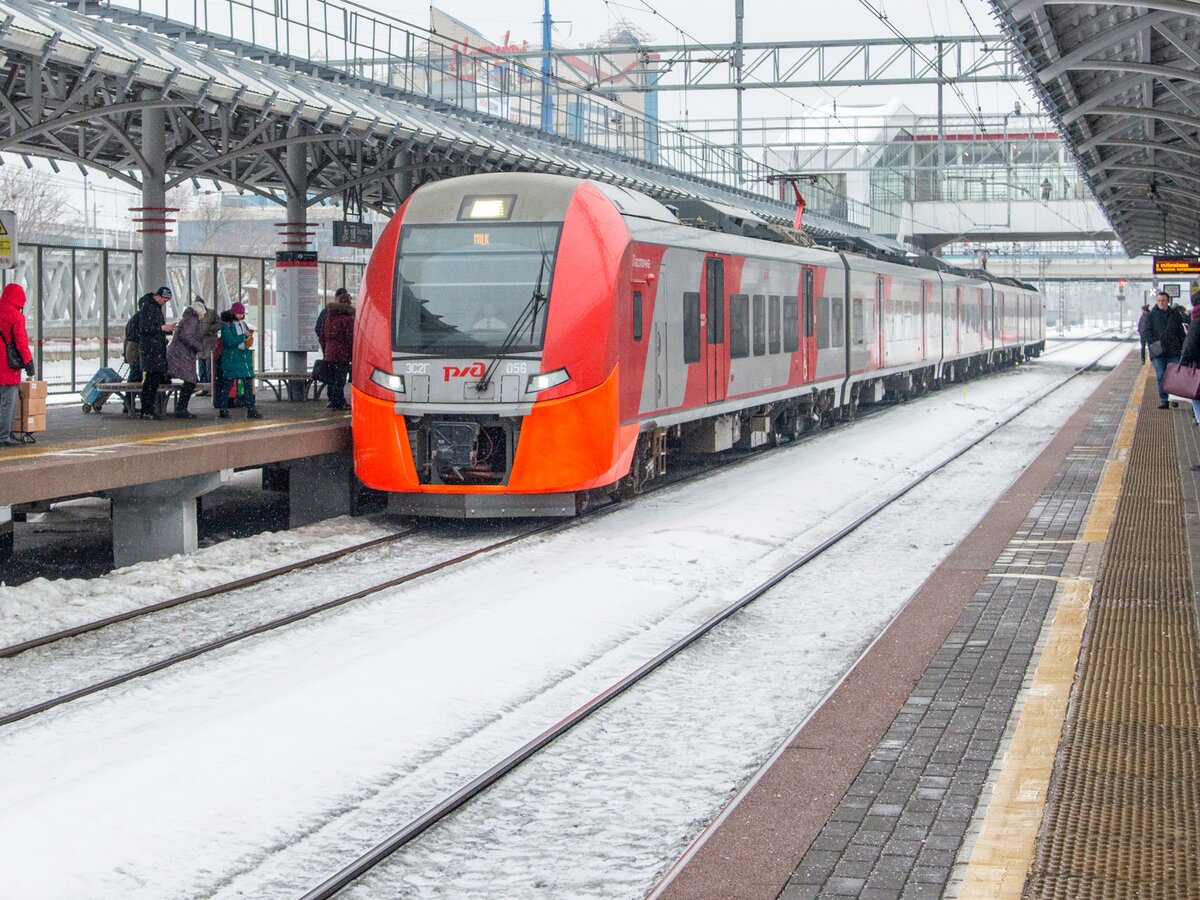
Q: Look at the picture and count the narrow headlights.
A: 2